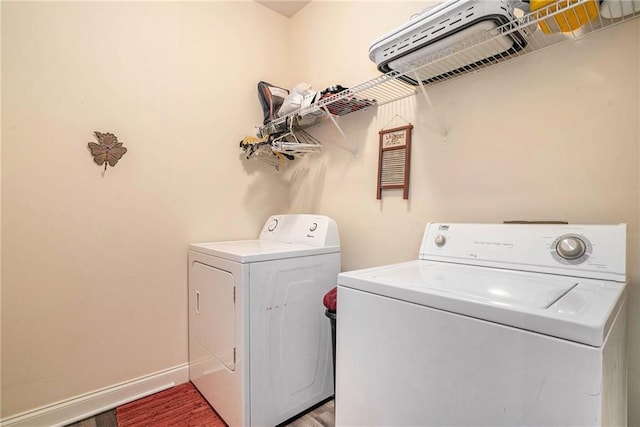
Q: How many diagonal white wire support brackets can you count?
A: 2